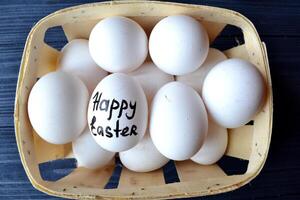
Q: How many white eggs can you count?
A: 12